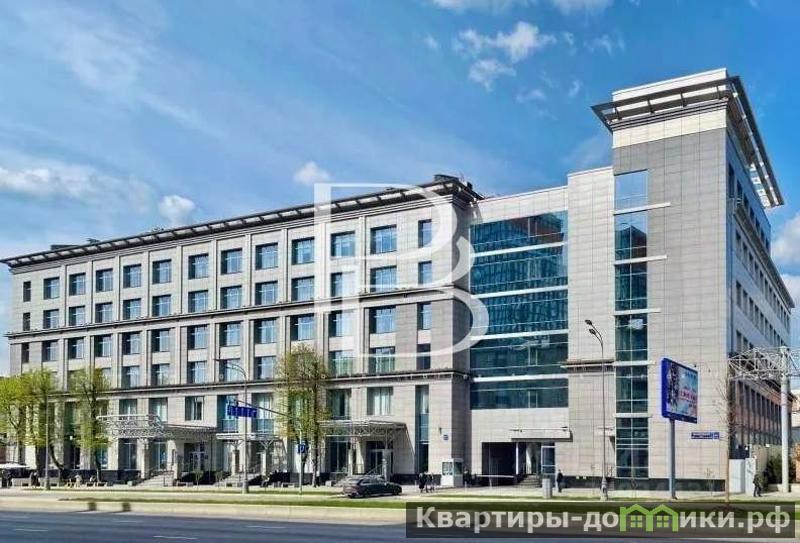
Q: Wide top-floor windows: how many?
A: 11